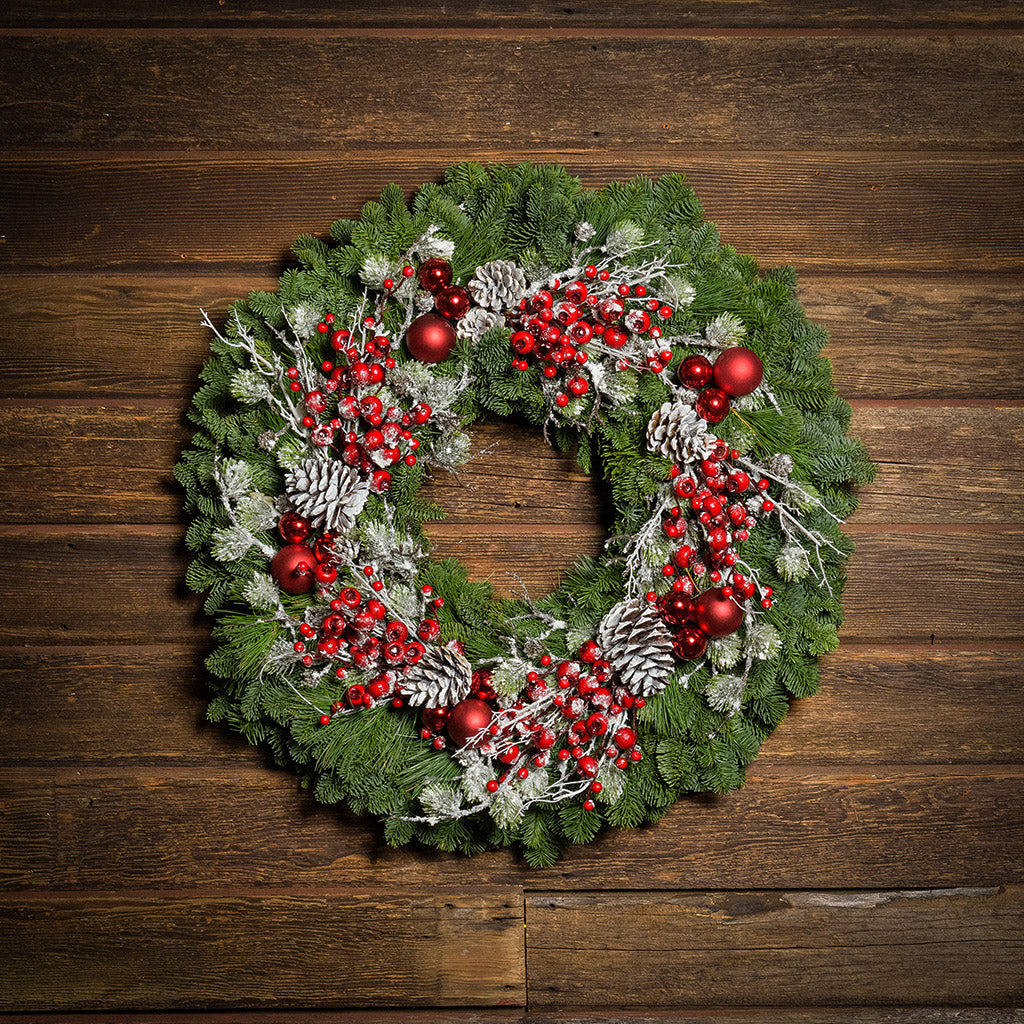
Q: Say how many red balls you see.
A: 15